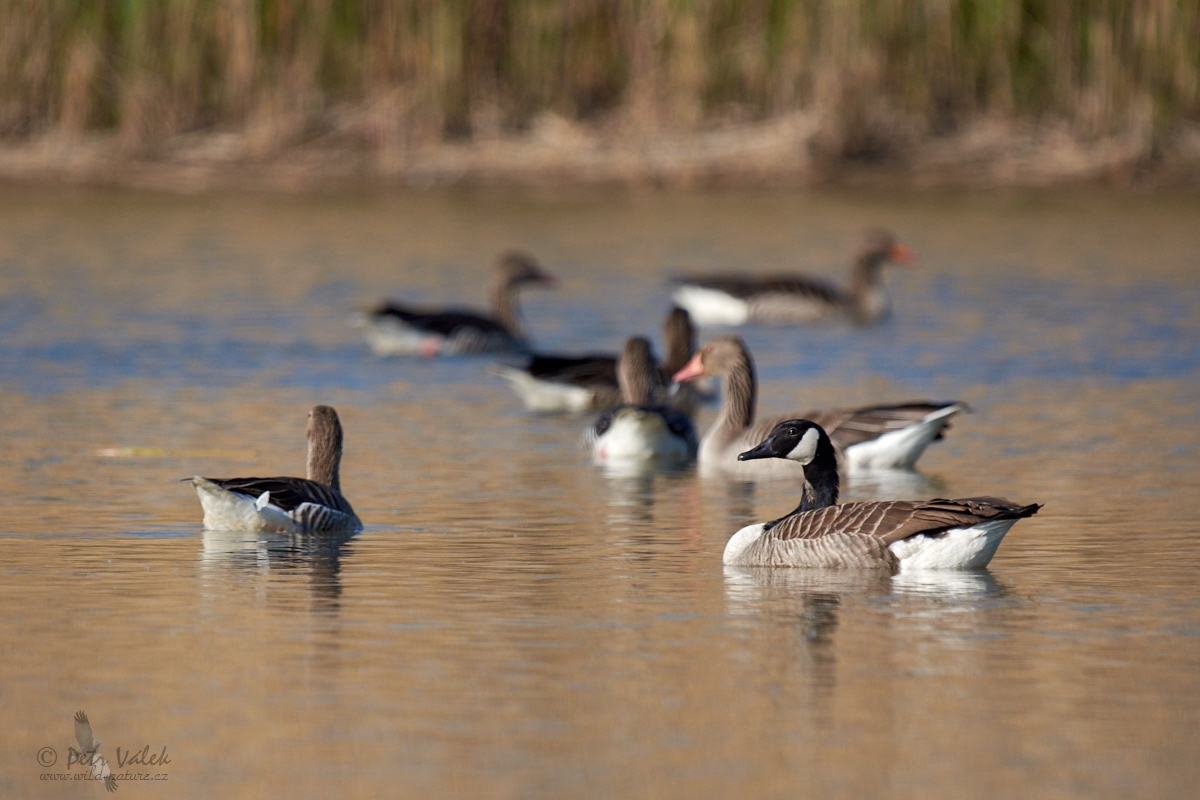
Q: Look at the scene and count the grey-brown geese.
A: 6